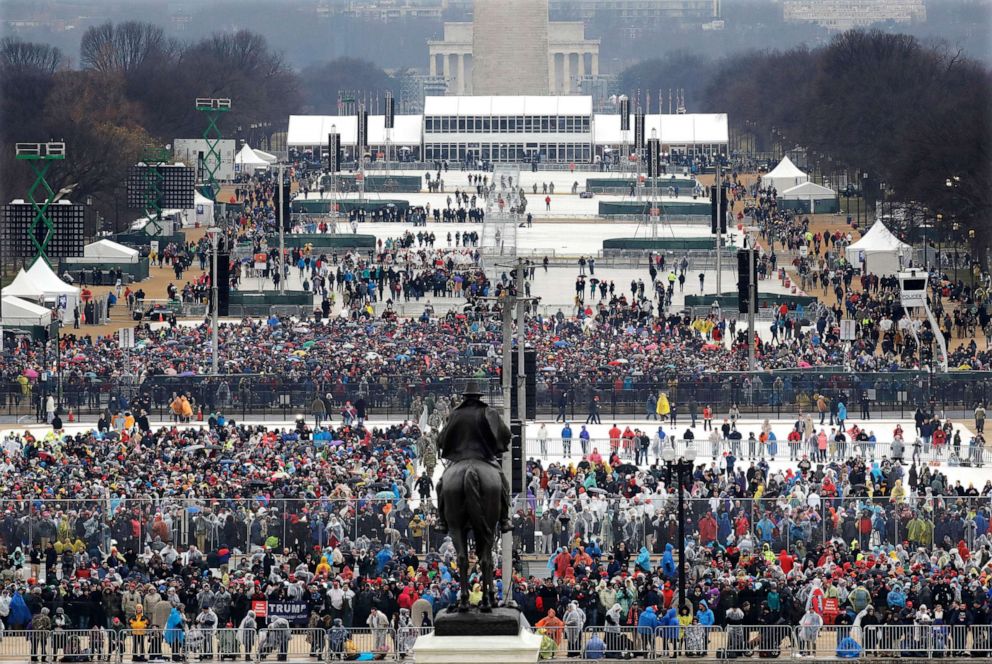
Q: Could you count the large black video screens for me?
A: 2